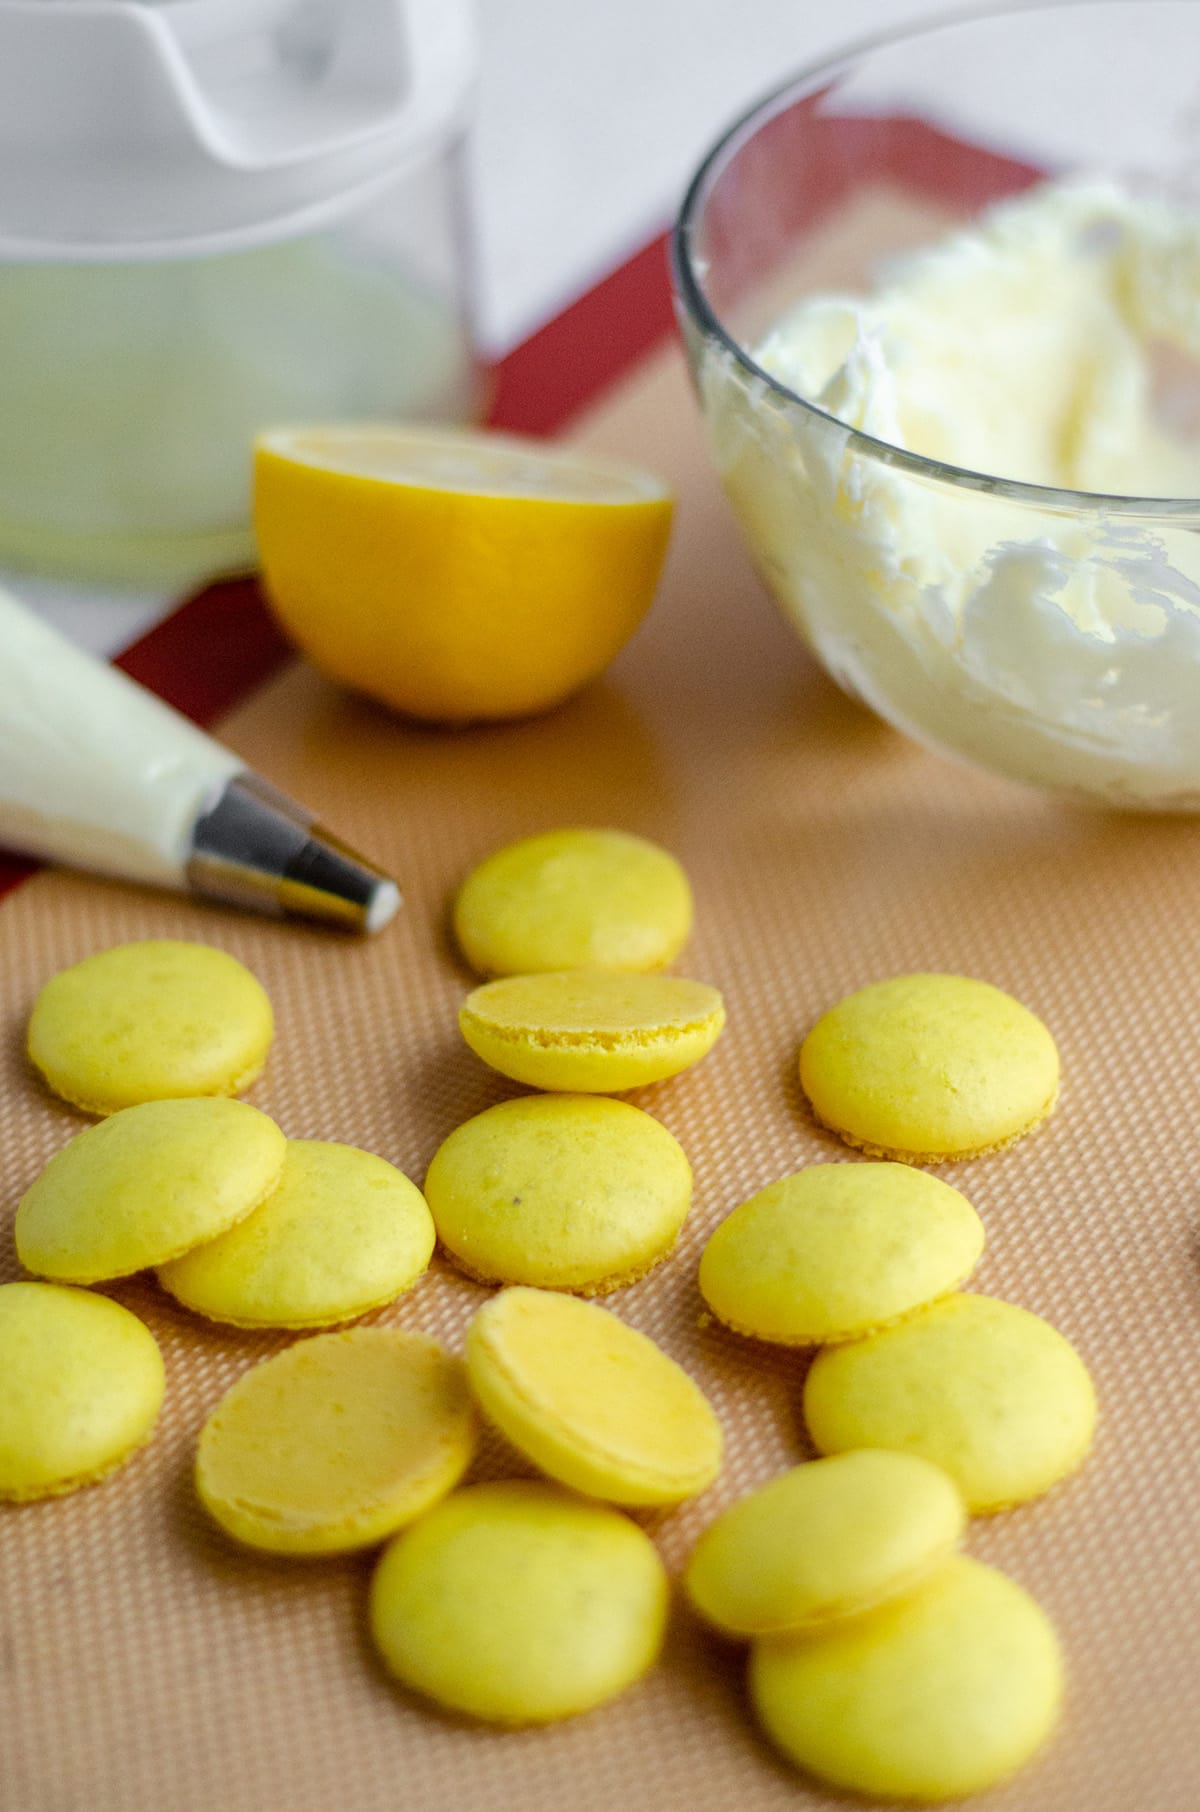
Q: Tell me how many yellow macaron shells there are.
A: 15